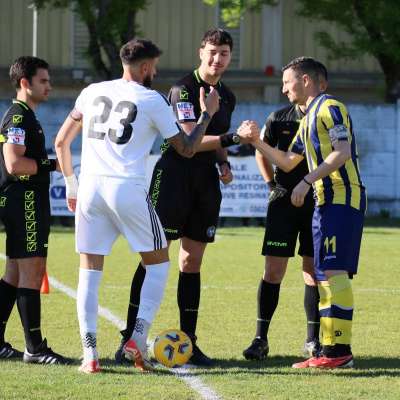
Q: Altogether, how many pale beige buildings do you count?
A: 1